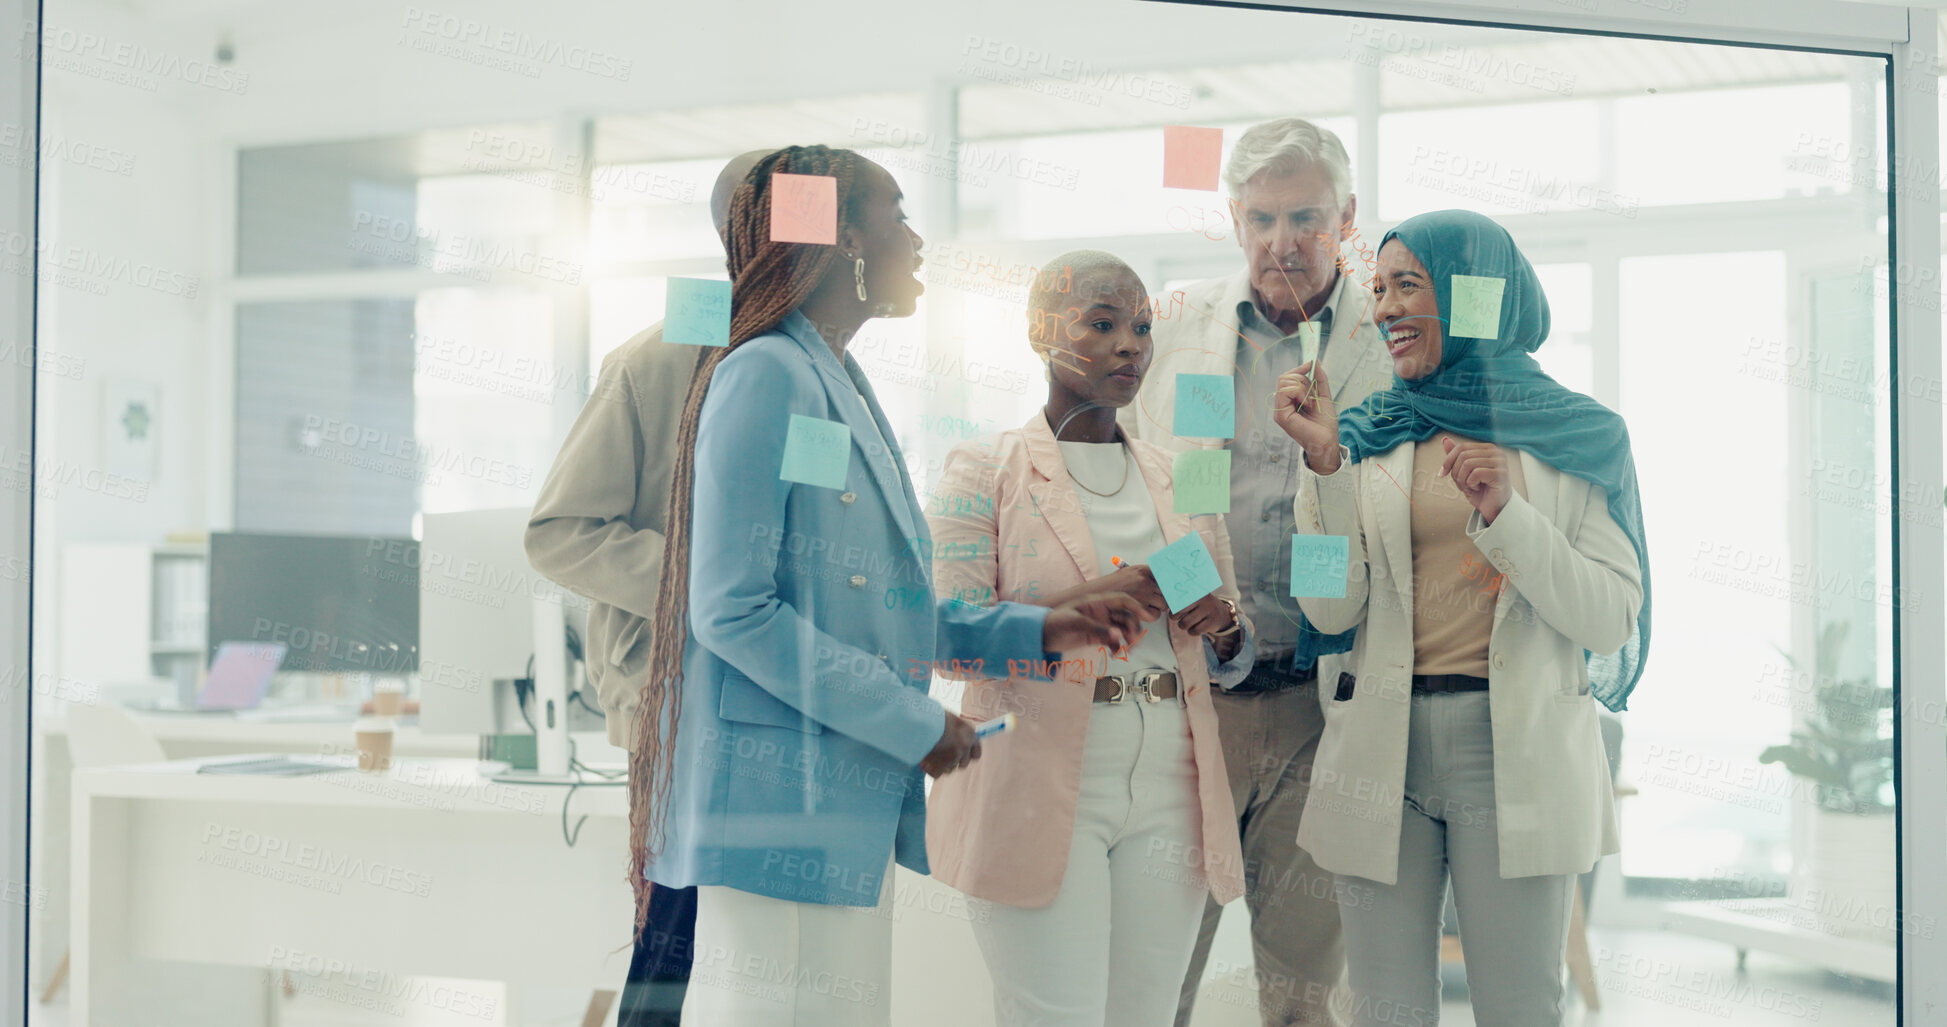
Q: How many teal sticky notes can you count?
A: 5